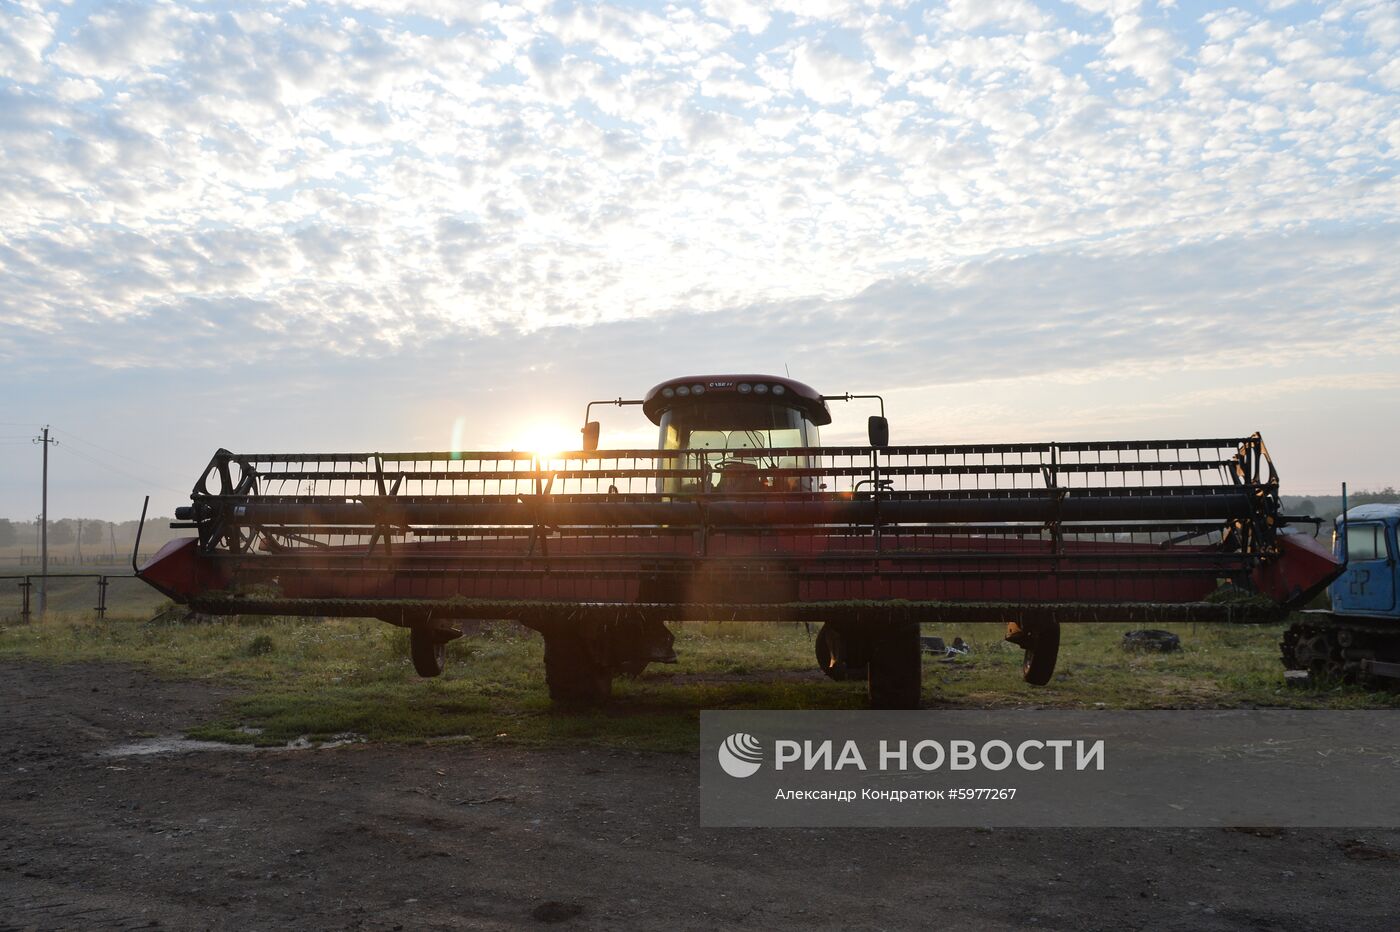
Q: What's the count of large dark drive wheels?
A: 2